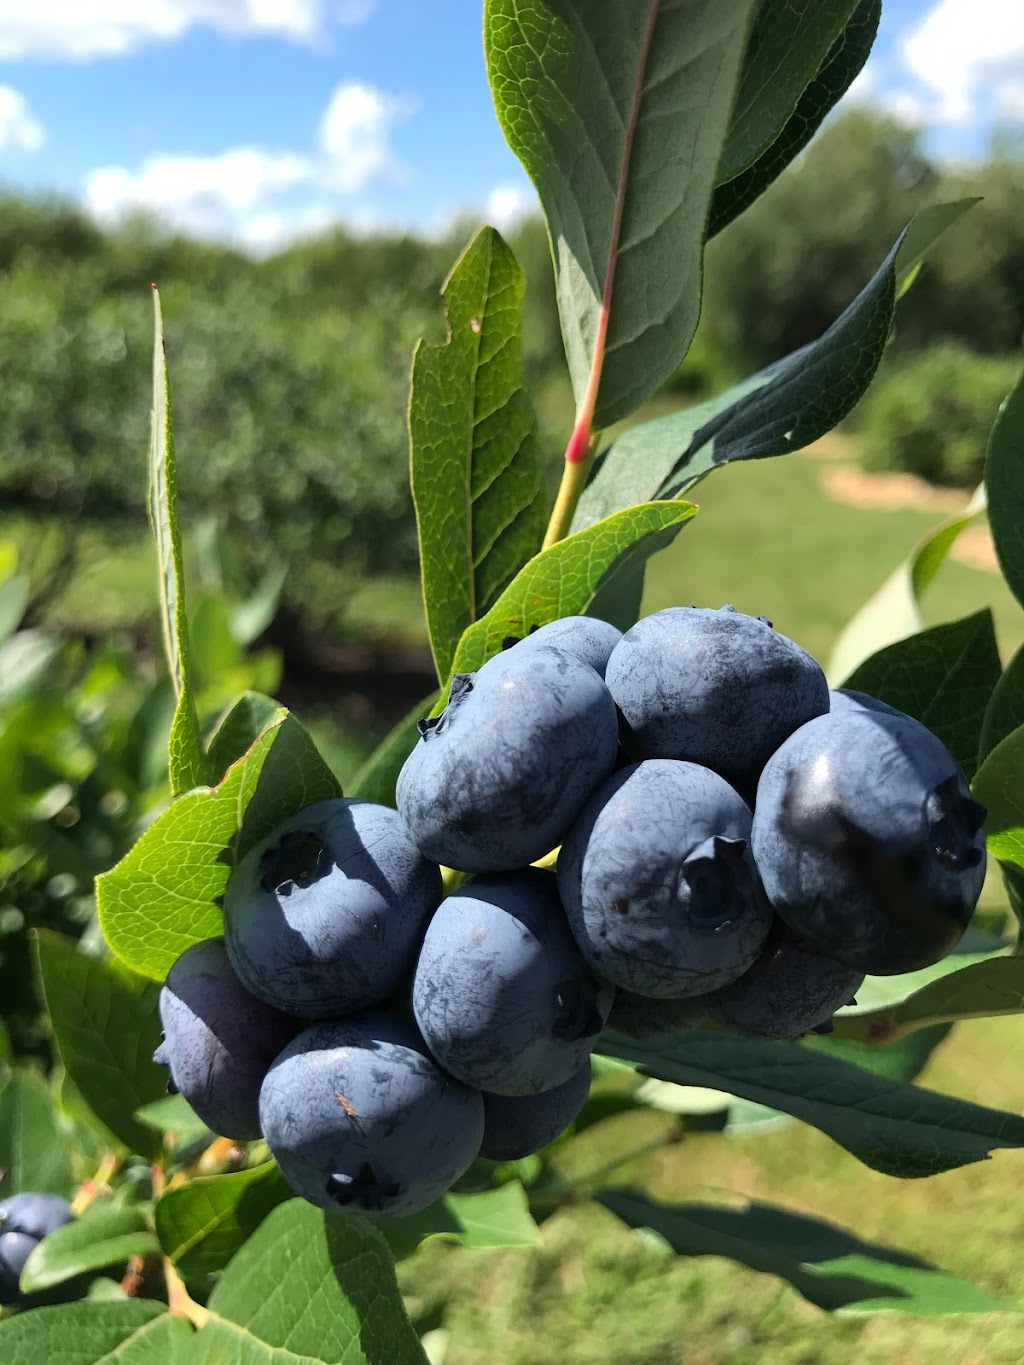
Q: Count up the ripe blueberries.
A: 15